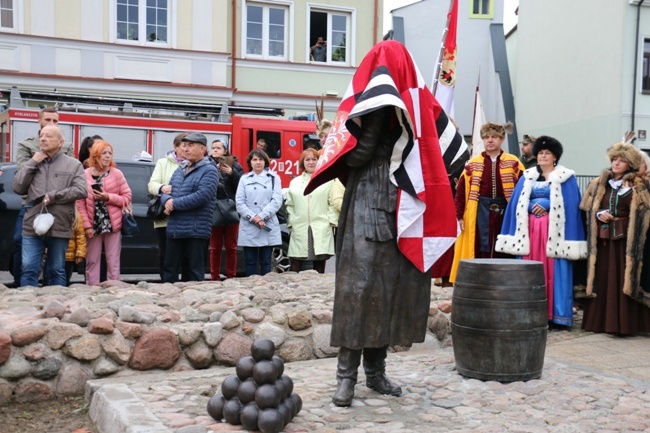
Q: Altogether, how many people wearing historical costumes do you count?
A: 3